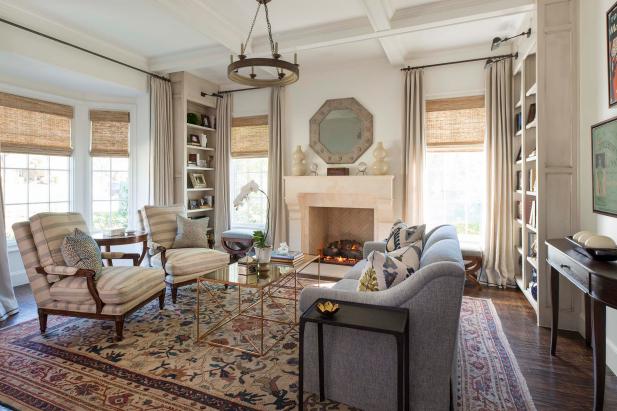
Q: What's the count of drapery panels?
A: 6